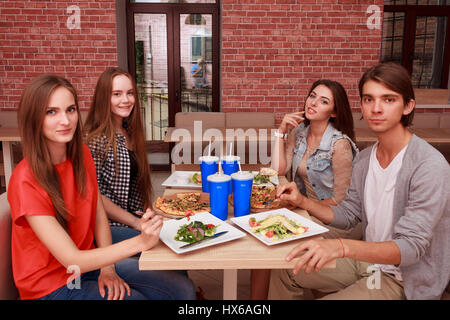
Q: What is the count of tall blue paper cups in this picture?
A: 4